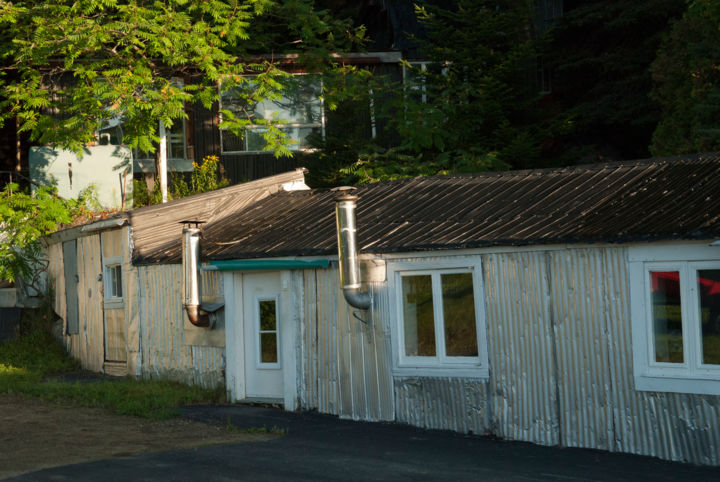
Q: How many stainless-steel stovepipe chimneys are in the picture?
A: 2